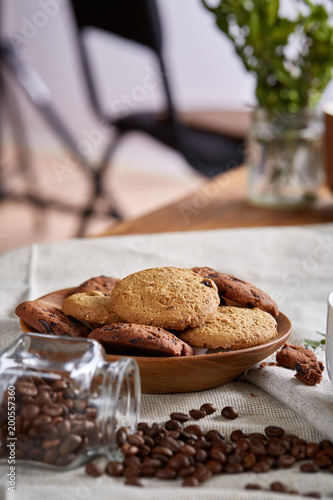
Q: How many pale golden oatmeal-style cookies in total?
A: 3